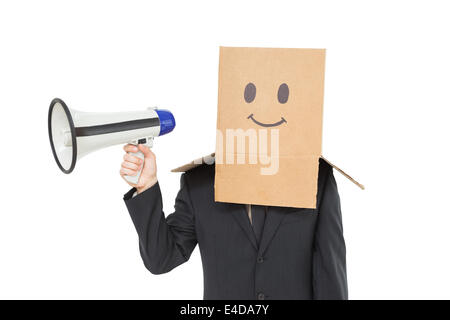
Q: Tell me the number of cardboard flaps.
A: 3